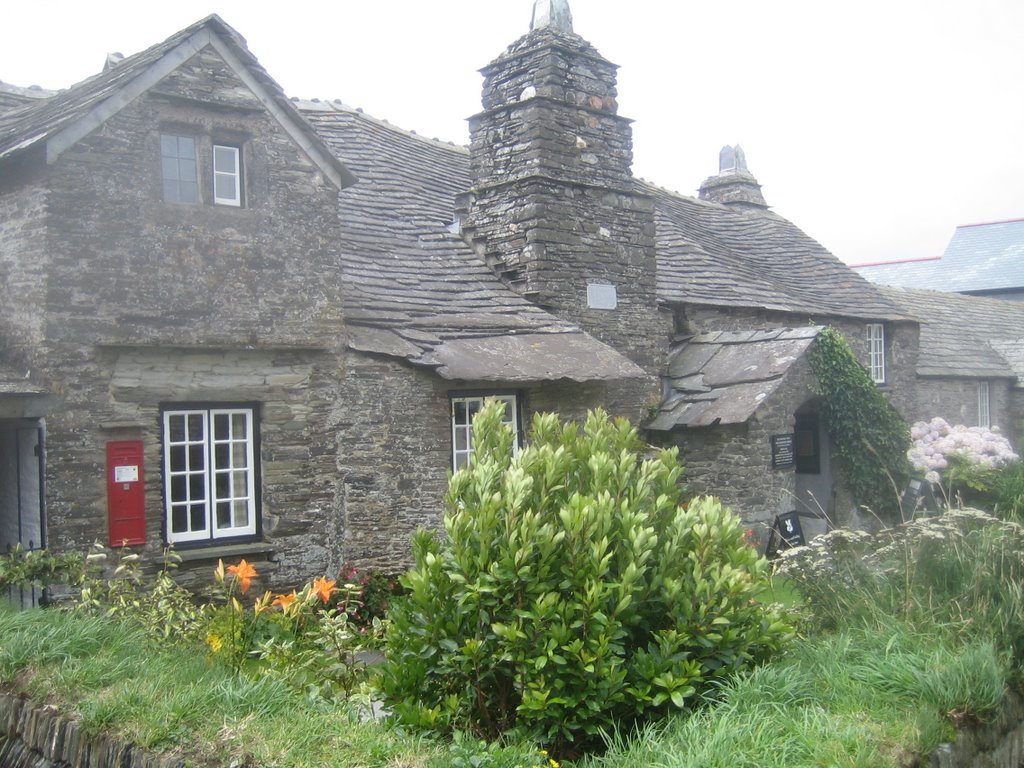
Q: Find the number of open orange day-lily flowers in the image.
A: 3